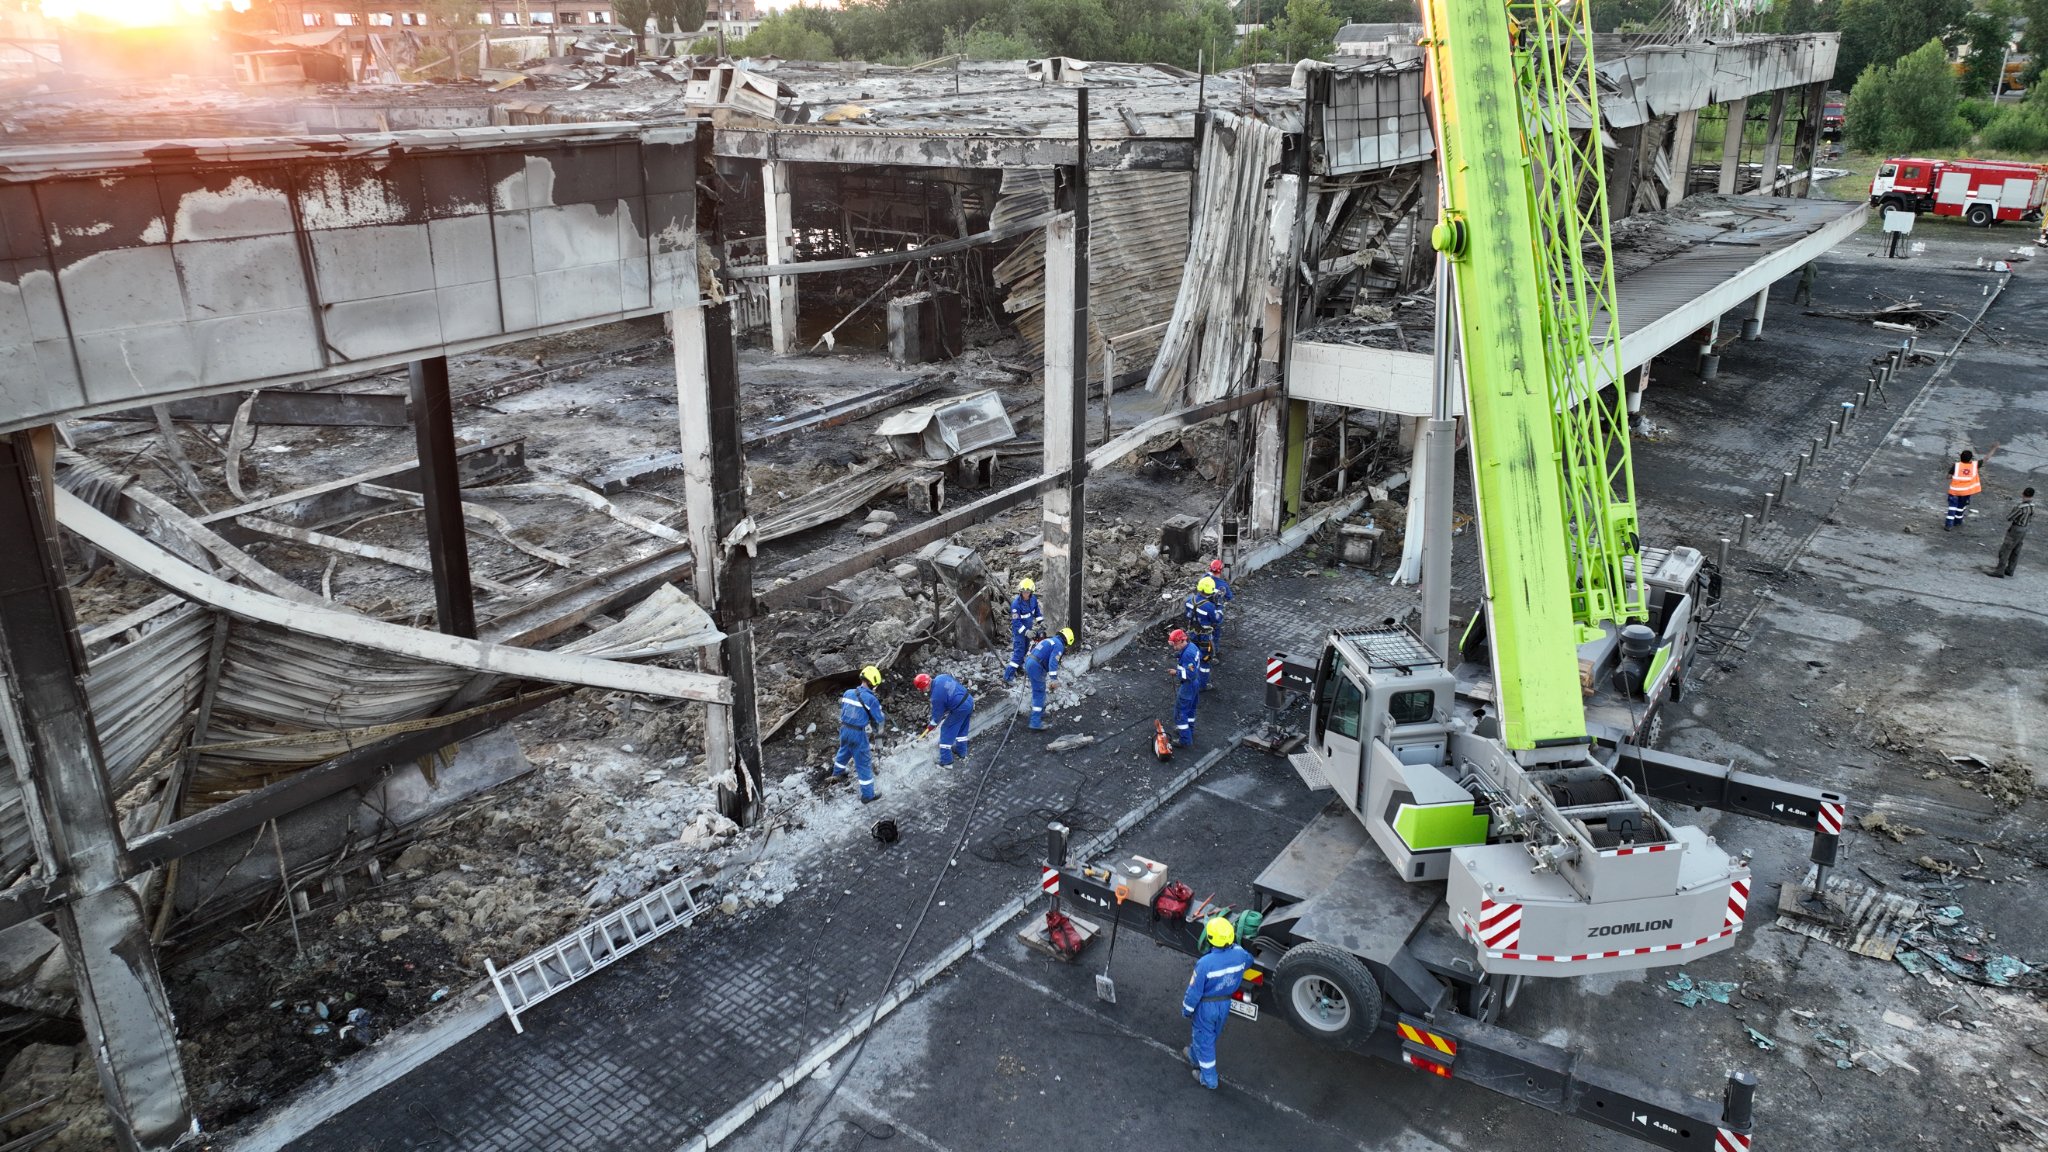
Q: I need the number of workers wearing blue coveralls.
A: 8